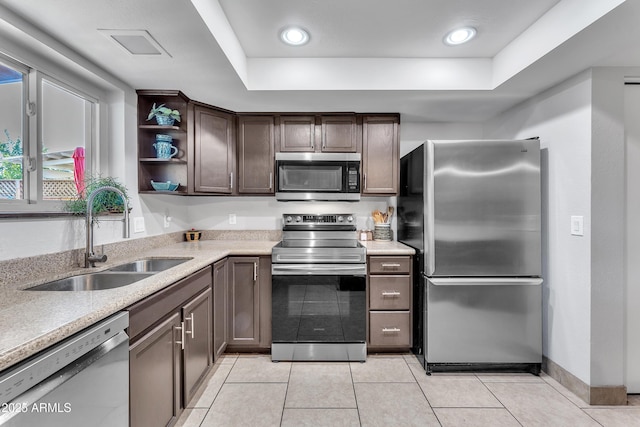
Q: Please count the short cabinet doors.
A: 2